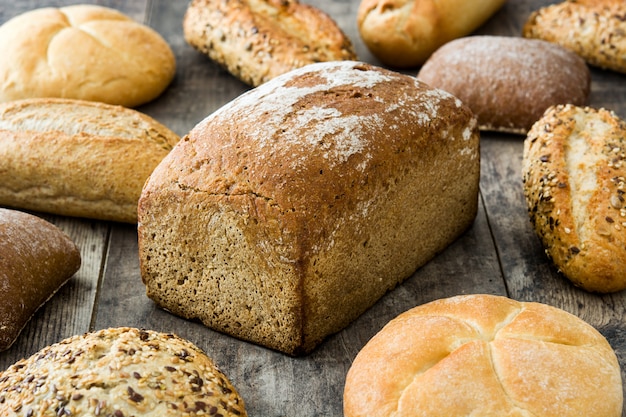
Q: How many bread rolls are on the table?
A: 10